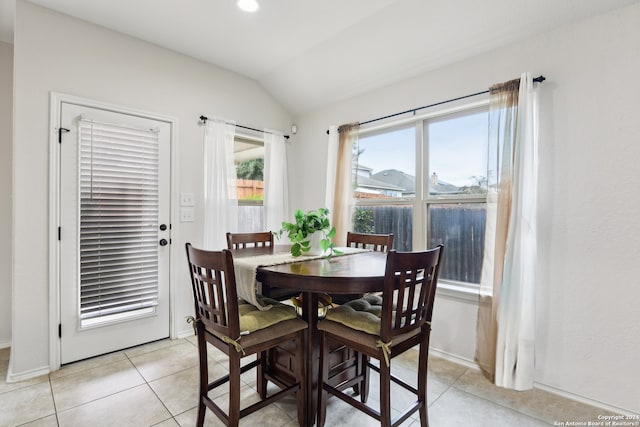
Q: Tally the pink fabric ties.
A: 0